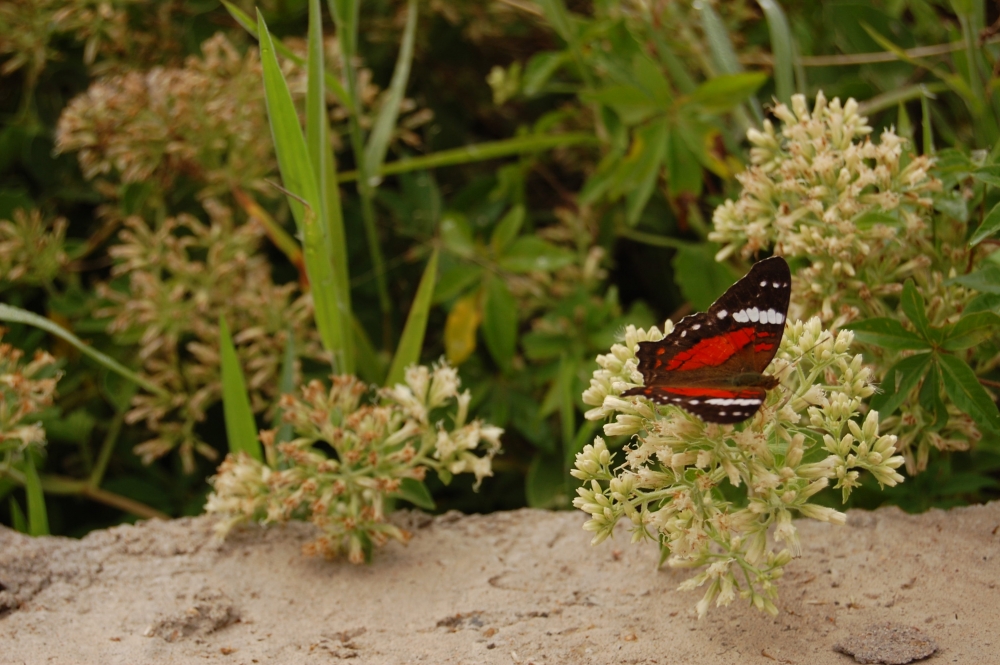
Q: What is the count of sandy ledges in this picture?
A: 1